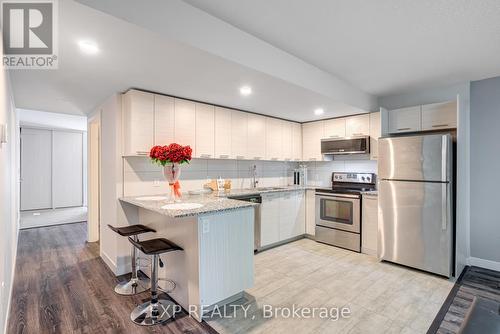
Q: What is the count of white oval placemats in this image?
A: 2